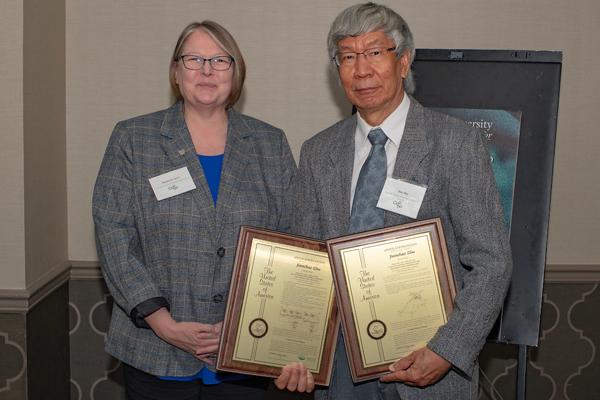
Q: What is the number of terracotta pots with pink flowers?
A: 0